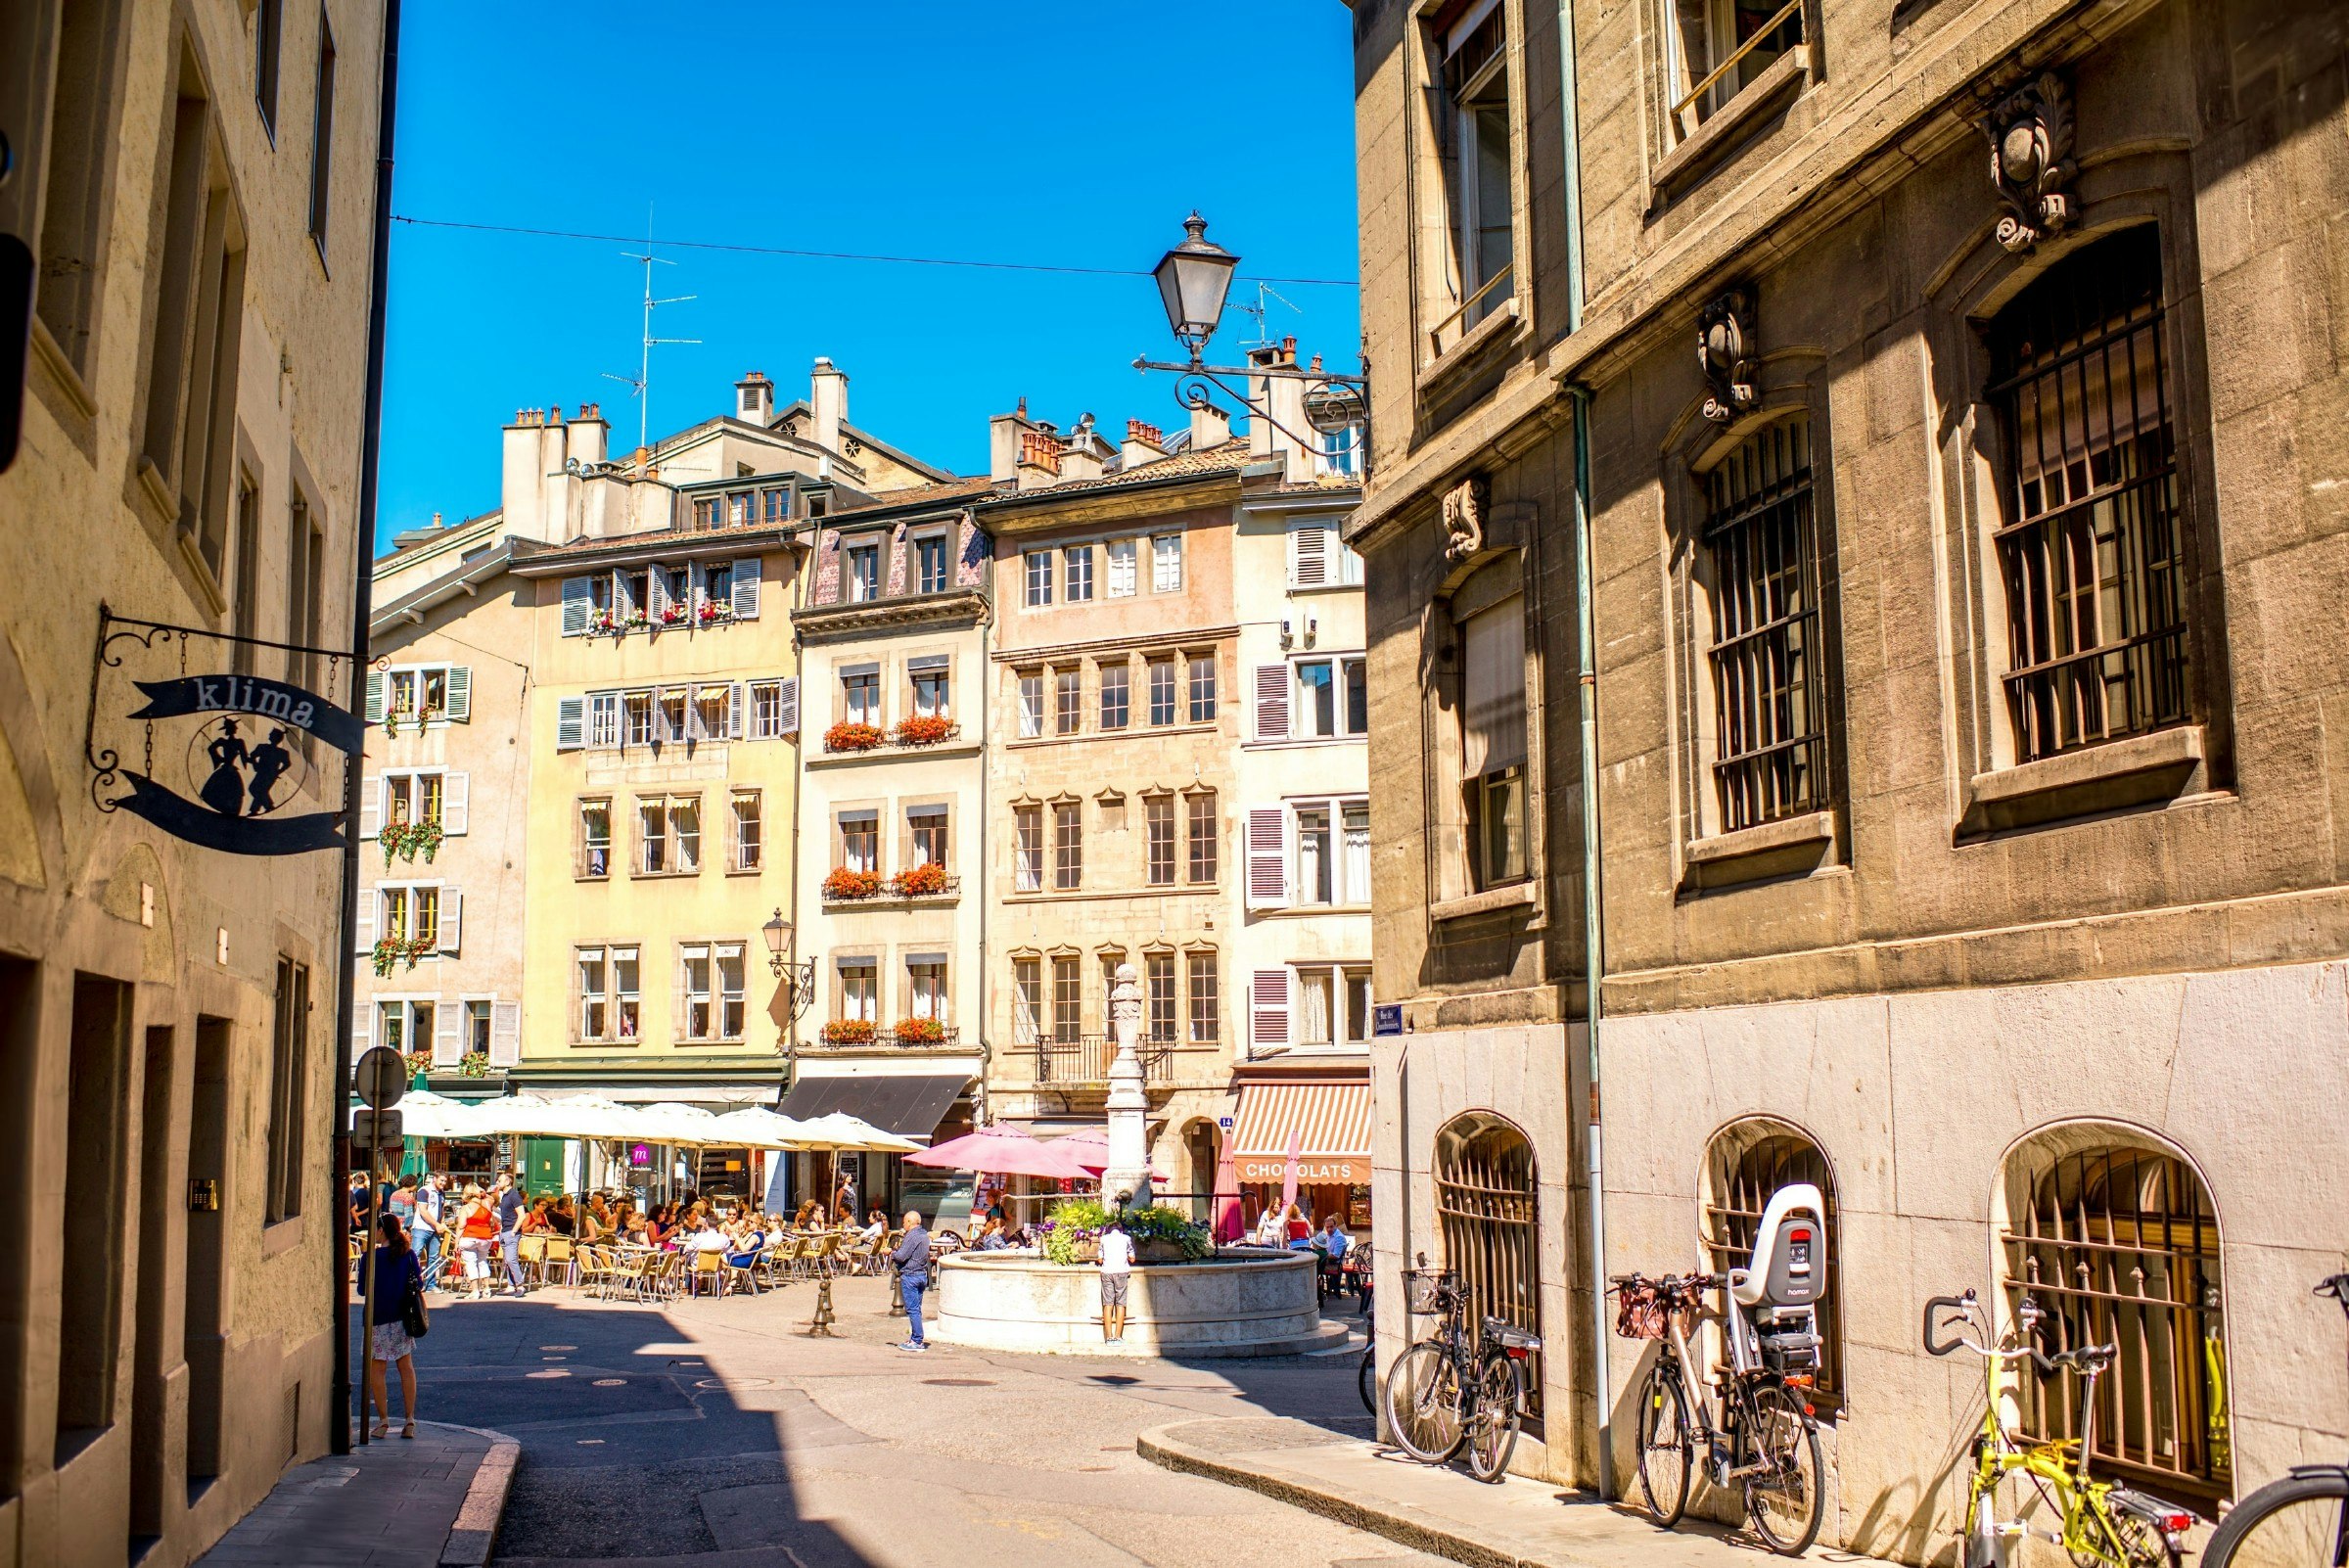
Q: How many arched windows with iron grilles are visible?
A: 5